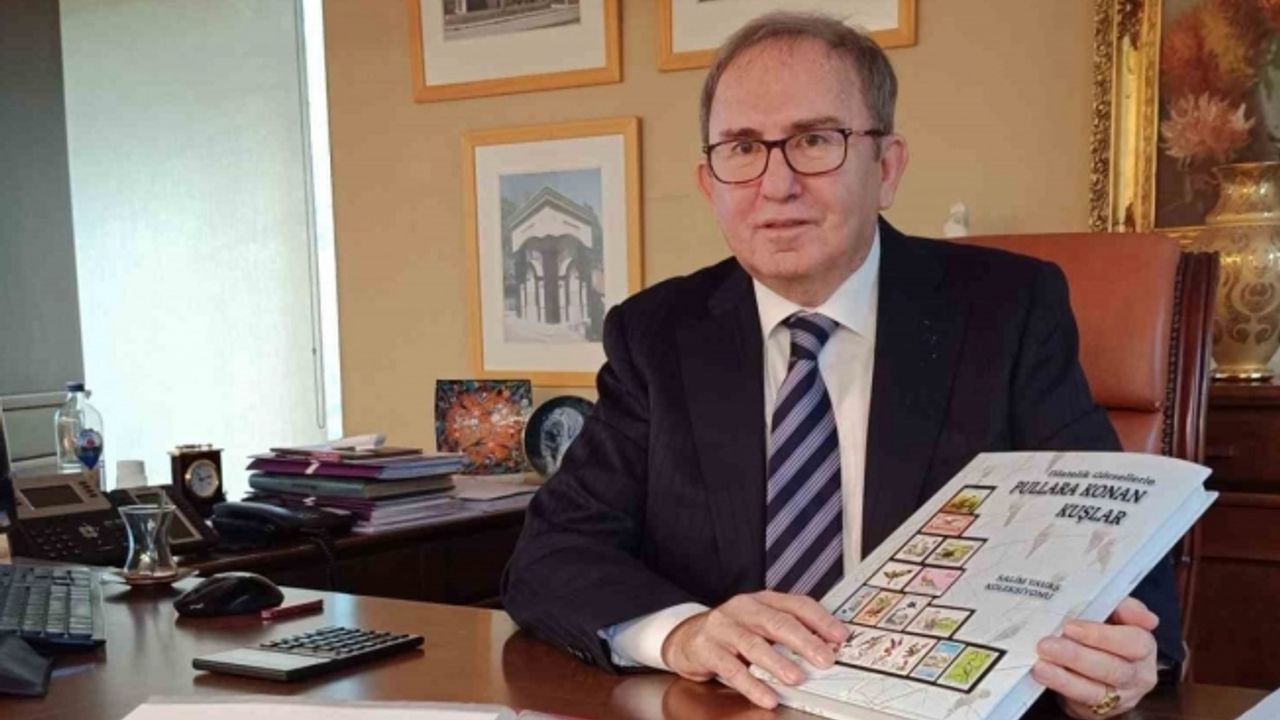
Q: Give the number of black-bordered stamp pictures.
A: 13